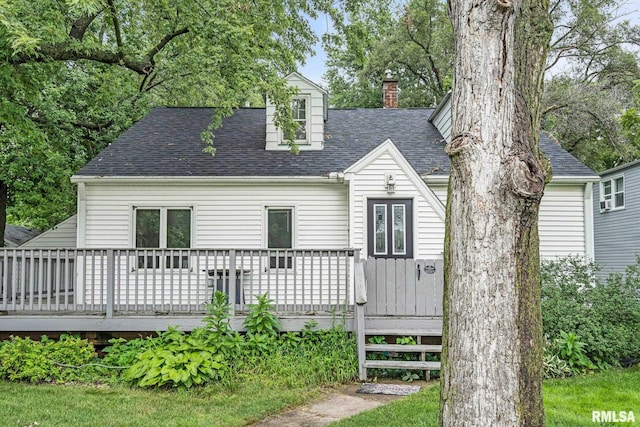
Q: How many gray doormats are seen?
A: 1